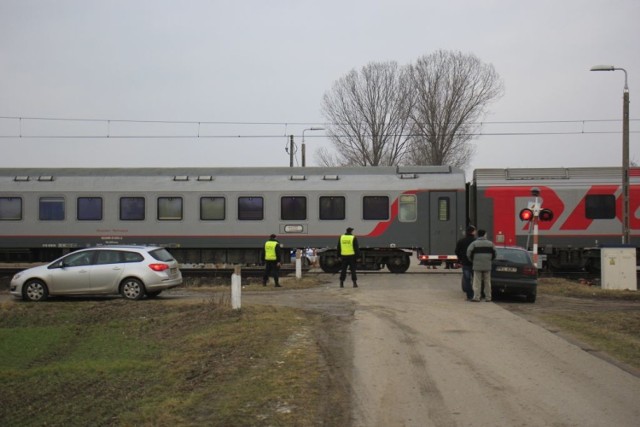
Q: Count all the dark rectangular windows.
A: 11